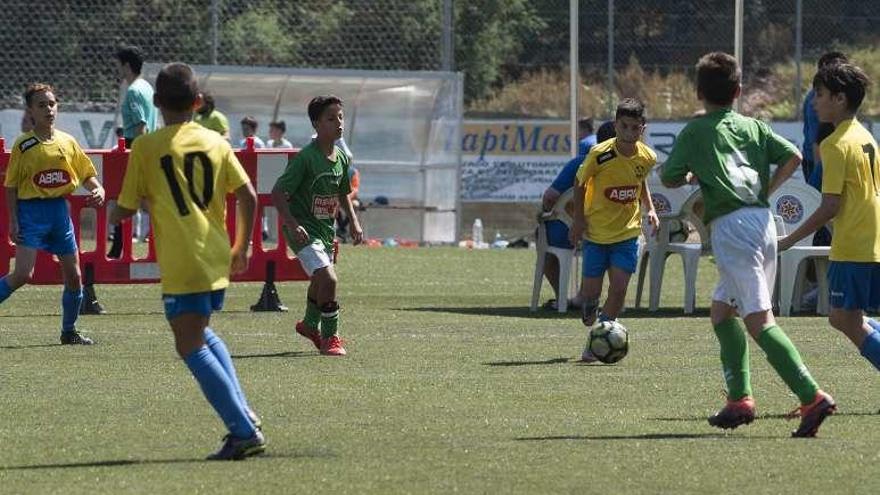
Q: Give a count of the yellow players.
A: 4